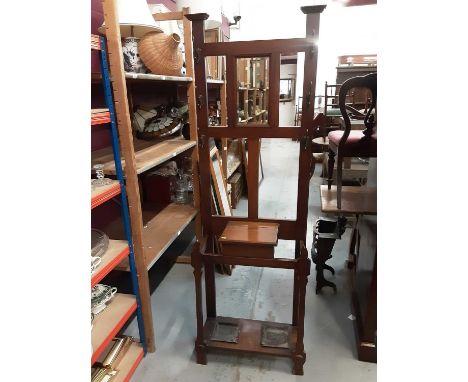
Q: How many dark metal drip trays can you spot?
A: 2